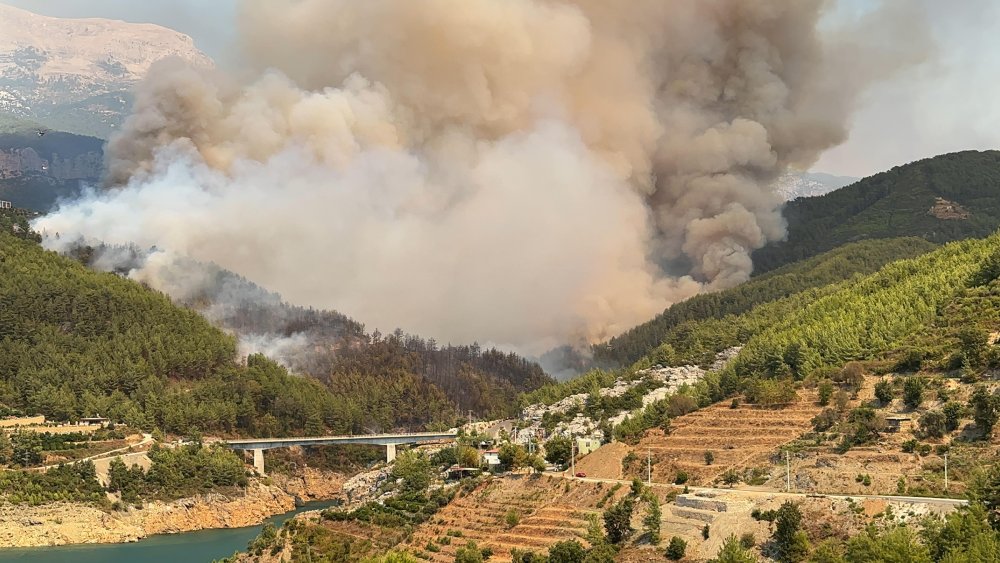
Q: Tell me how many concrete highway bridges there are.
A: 1